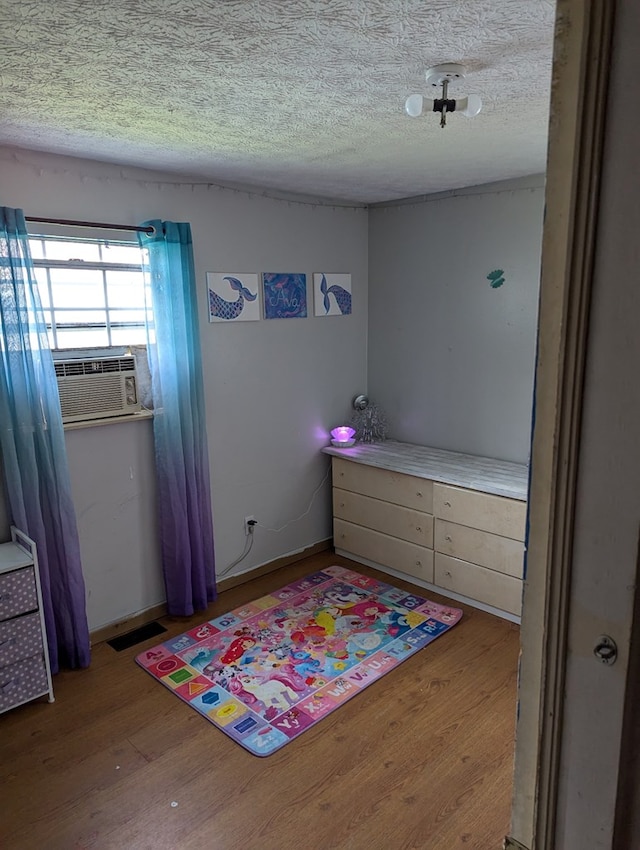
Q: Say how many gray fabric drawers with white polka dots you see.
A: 3